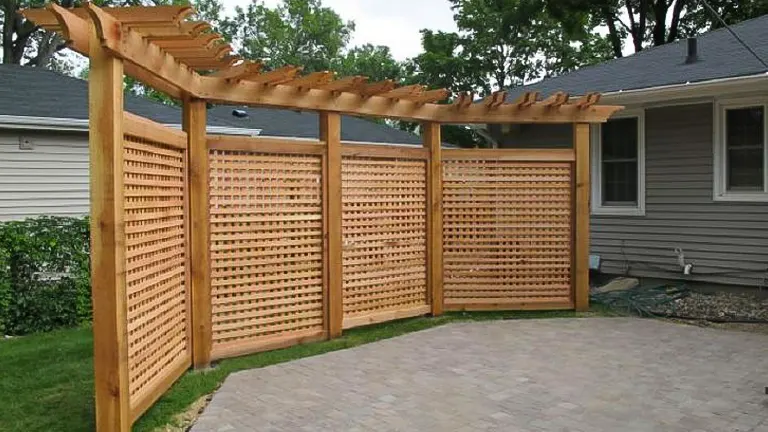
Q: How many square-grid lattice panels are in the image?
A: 4